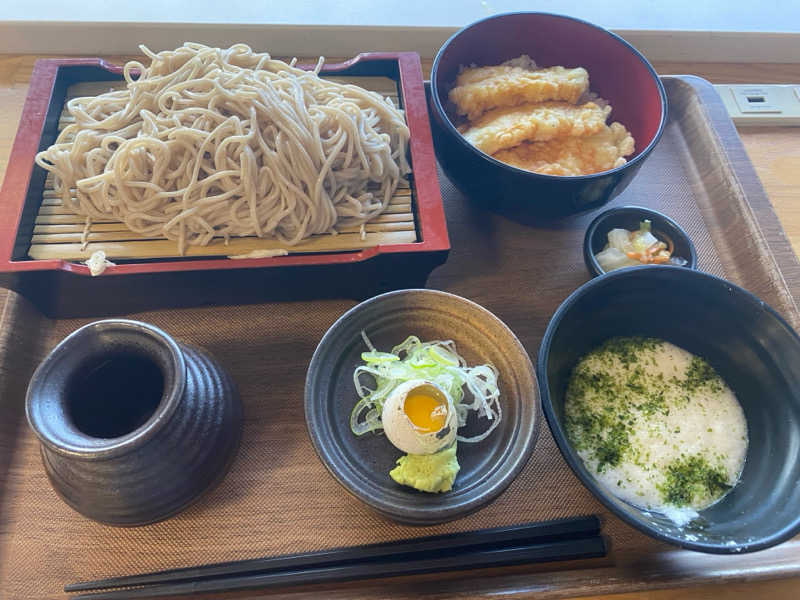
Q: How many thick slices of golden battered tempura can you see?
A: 3